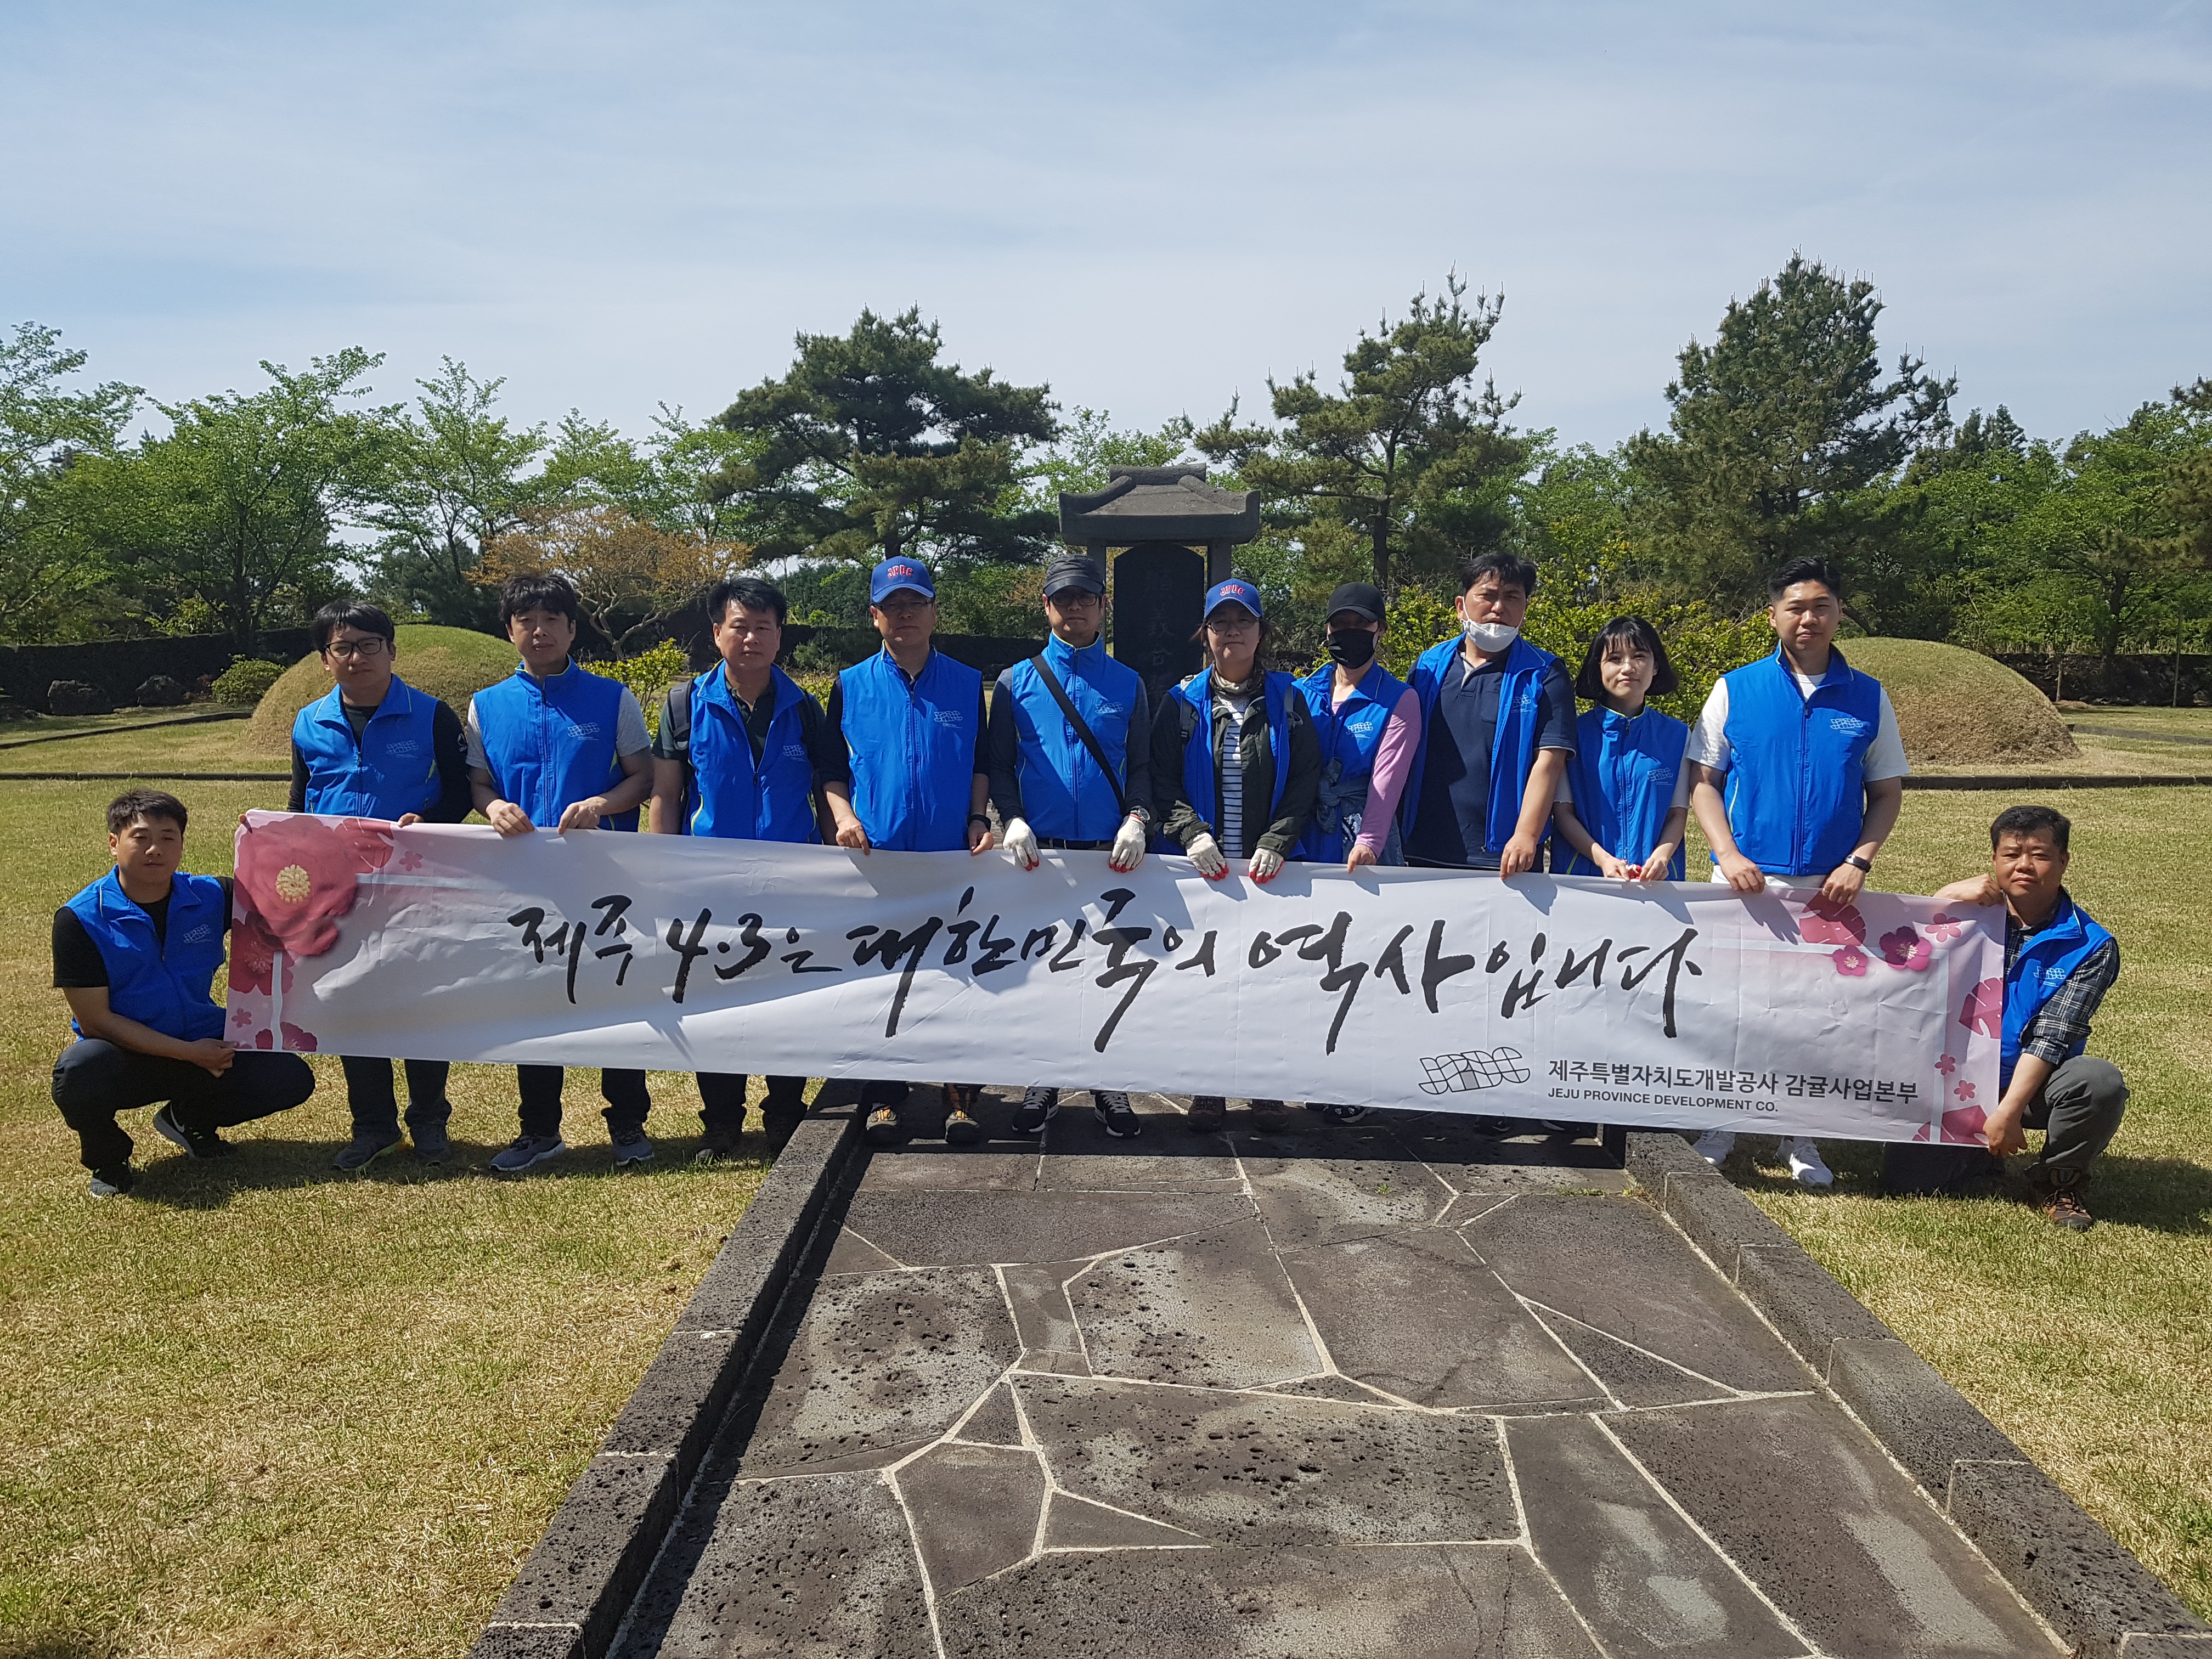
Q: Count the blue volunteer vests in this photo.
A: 12